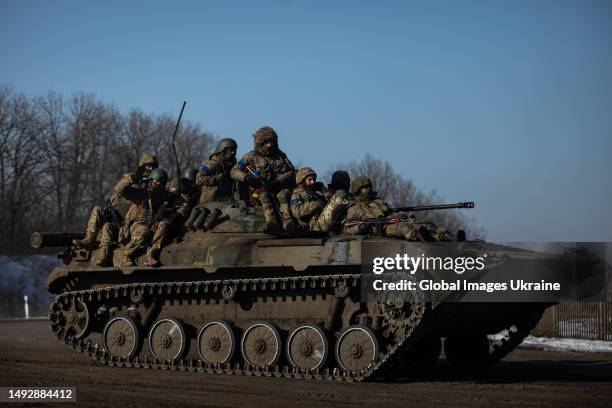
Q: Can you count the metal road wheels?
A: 6